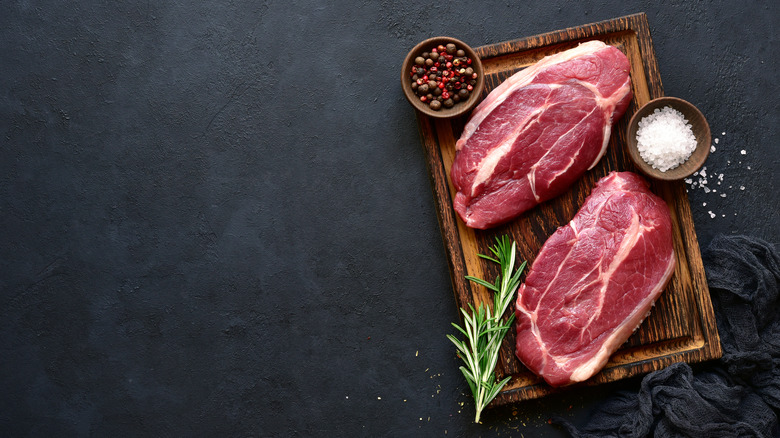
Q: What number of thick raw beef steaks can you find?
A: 2